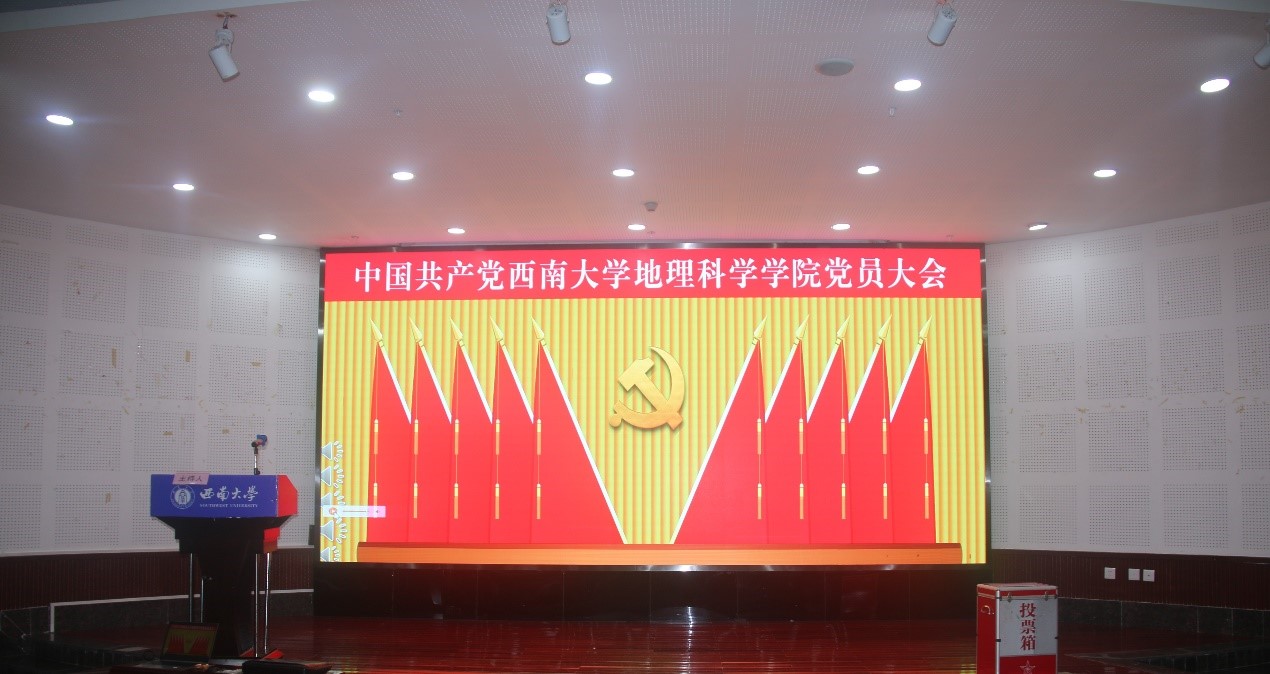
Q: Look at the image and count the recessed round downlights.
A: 15